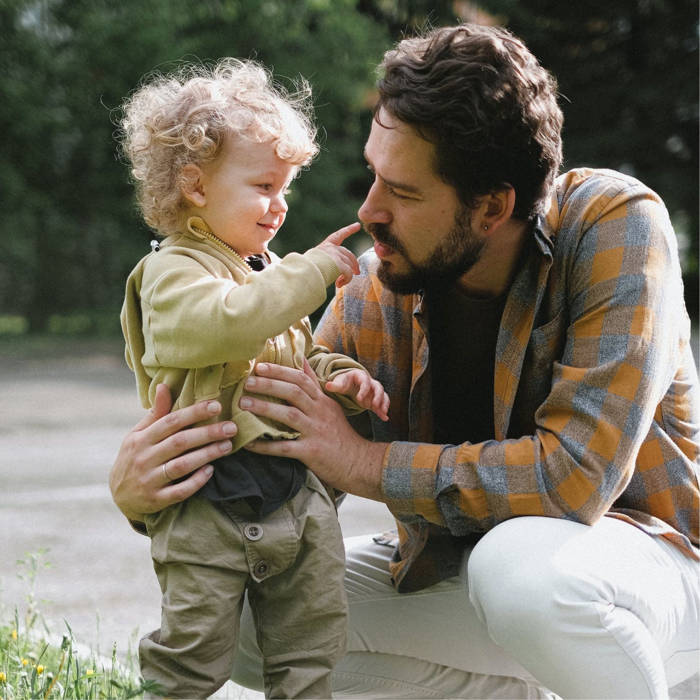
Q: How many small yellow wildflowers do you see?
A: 5